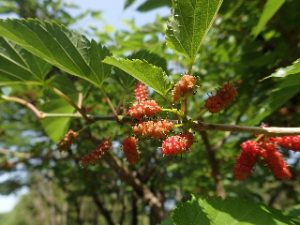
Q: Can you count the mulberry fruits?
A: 12